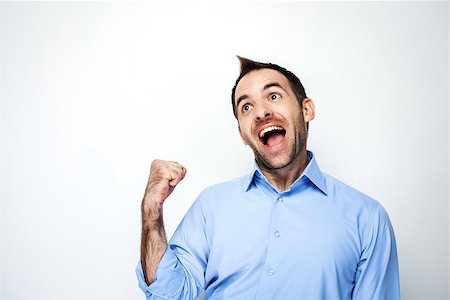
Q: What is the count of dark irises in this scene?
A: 2